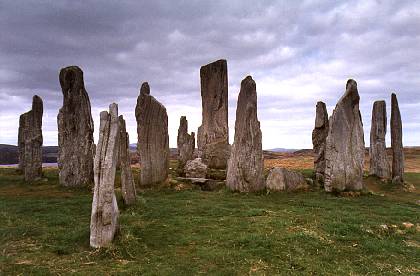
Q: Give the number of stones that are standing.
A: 12